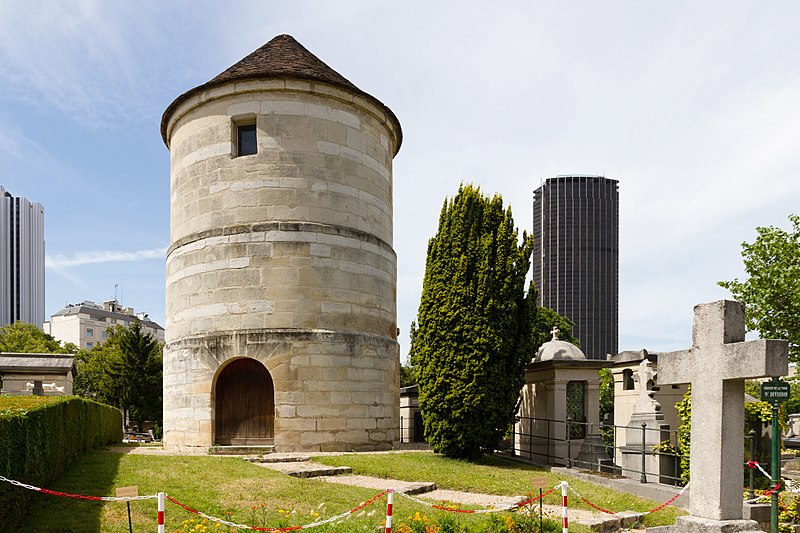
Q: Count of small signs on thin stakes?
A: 2